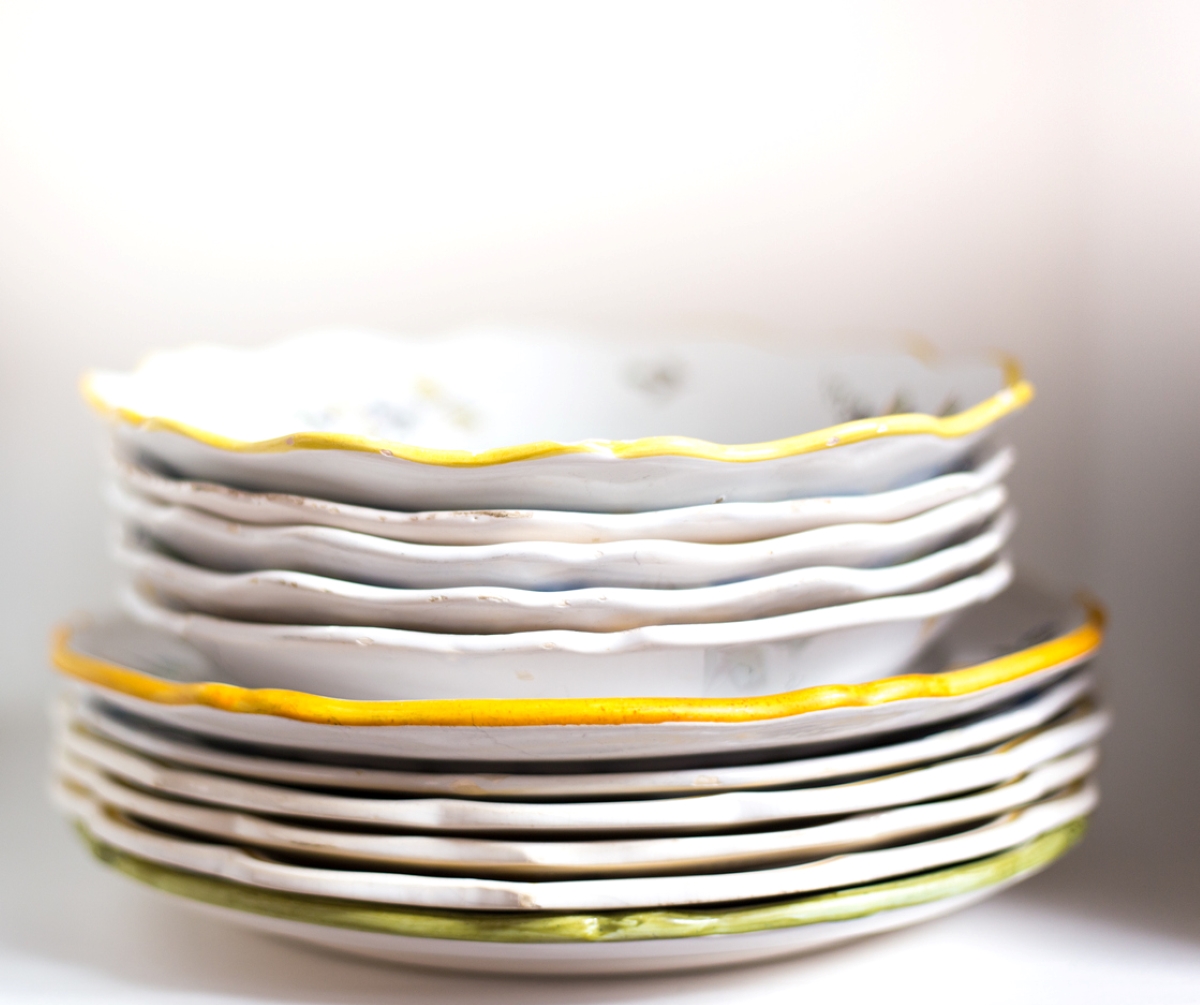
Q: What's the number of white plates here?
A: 8